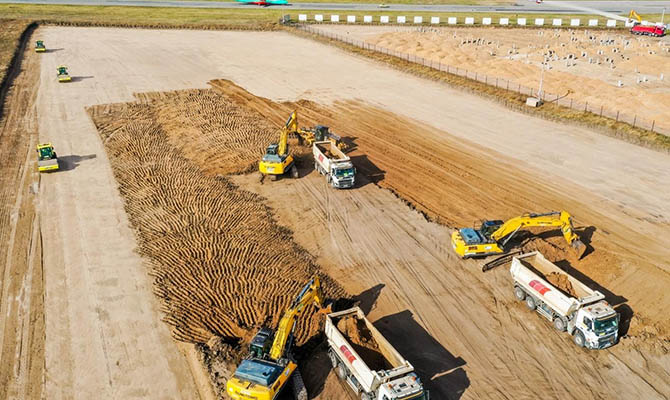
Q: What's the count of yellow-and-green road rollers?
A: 3